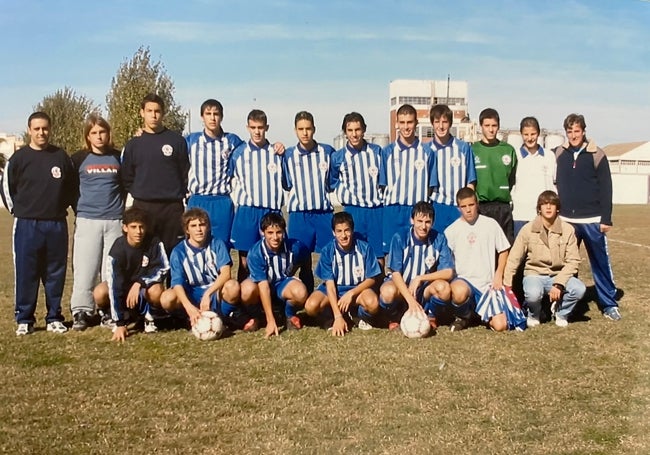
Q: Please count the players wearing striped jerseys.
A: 10